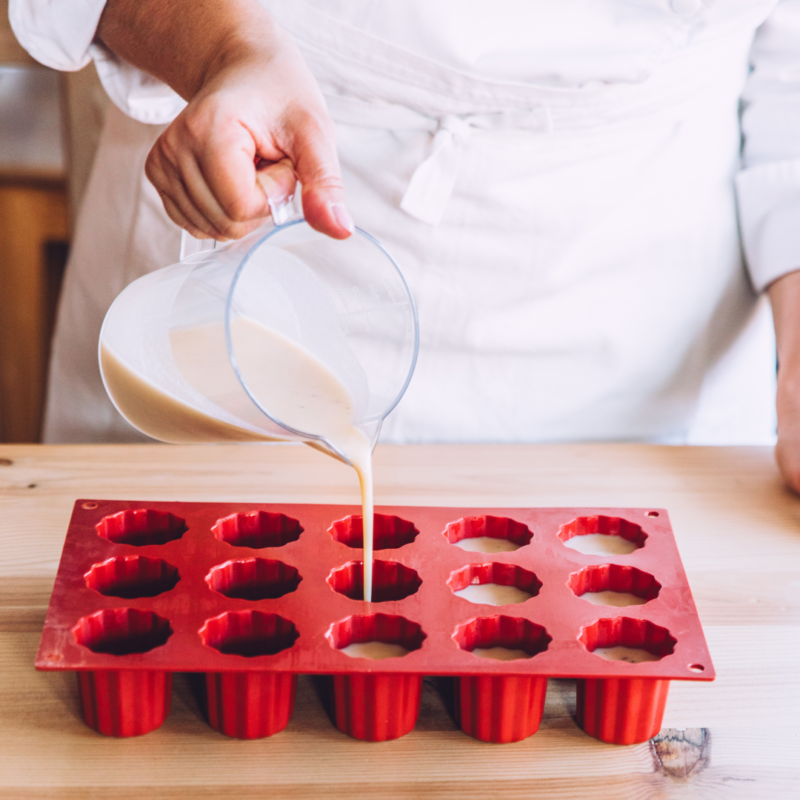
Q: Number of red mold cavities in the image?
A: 15